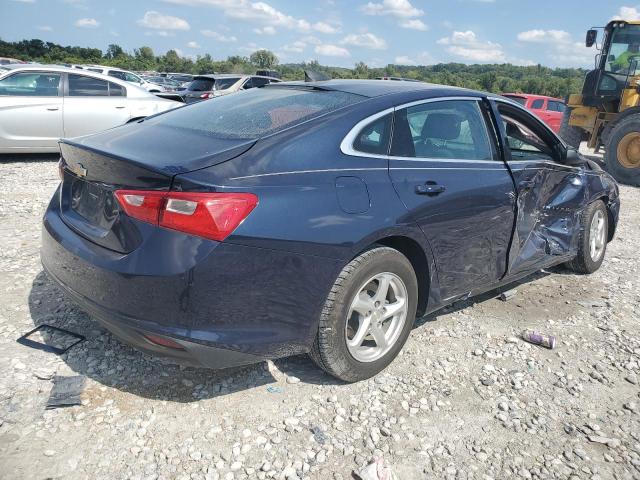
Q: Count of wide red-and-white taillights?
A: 1